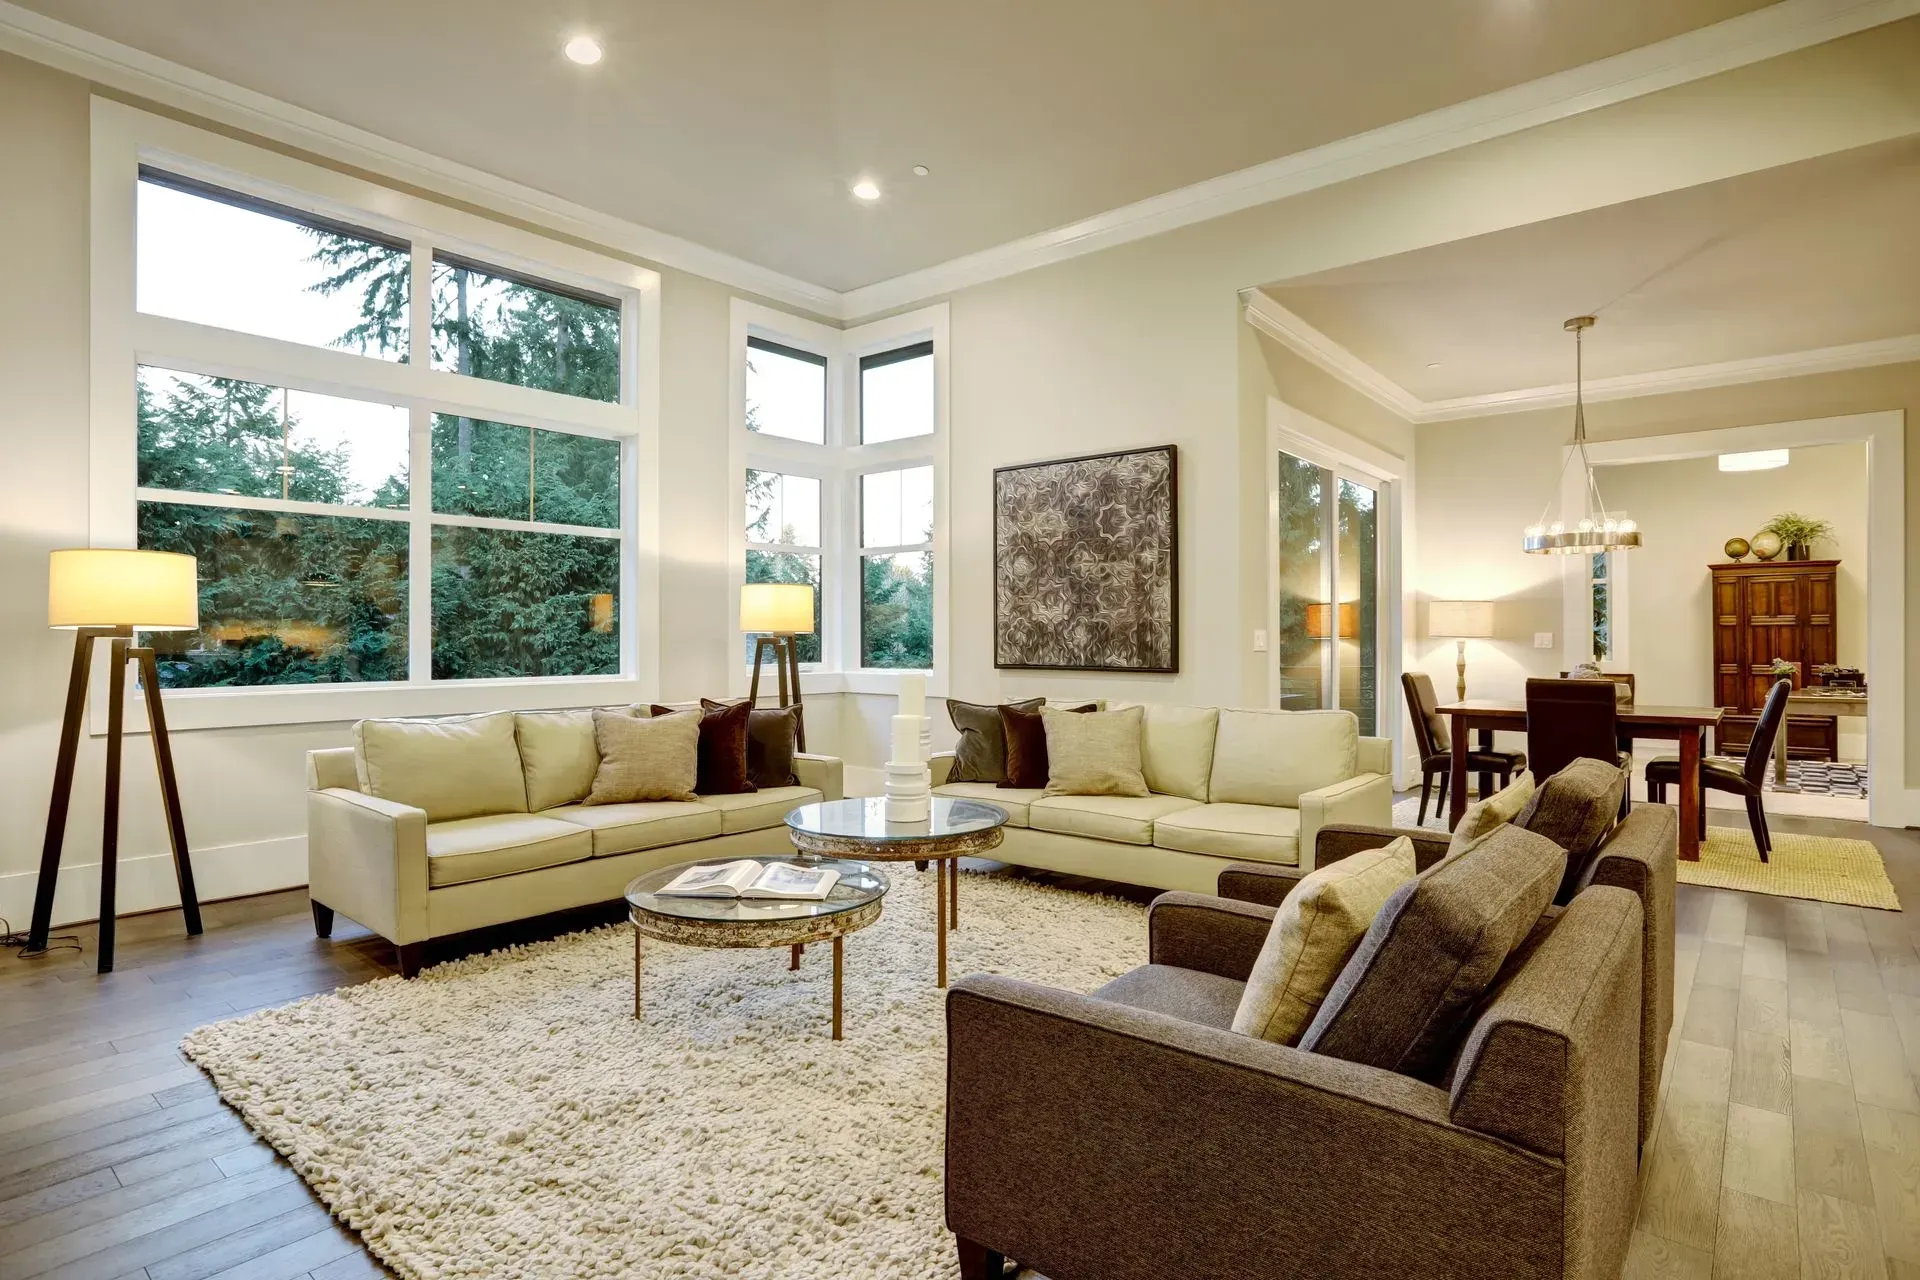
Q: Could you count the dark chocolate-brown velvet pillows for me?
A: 2